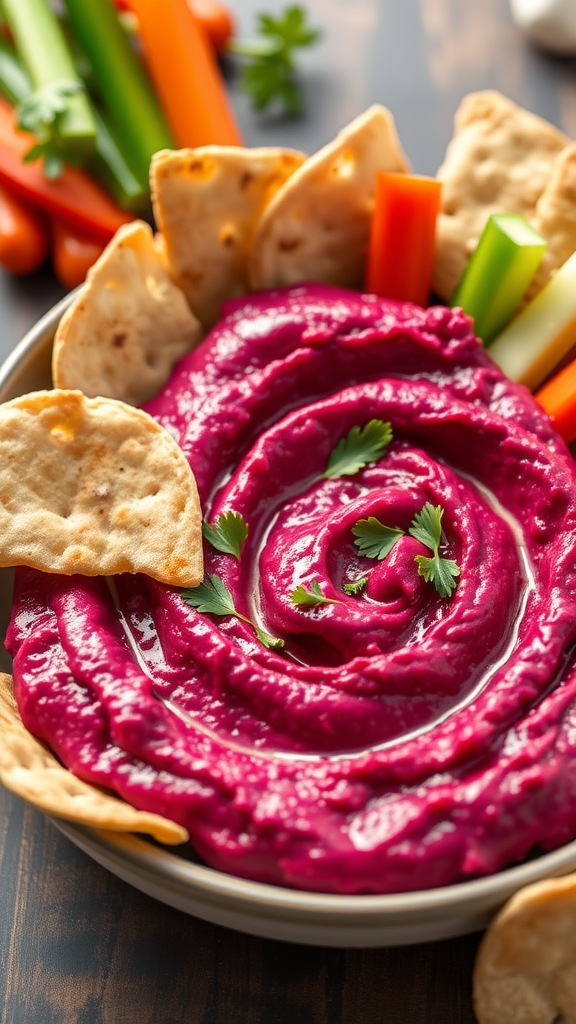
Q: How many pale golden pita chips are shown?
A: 8